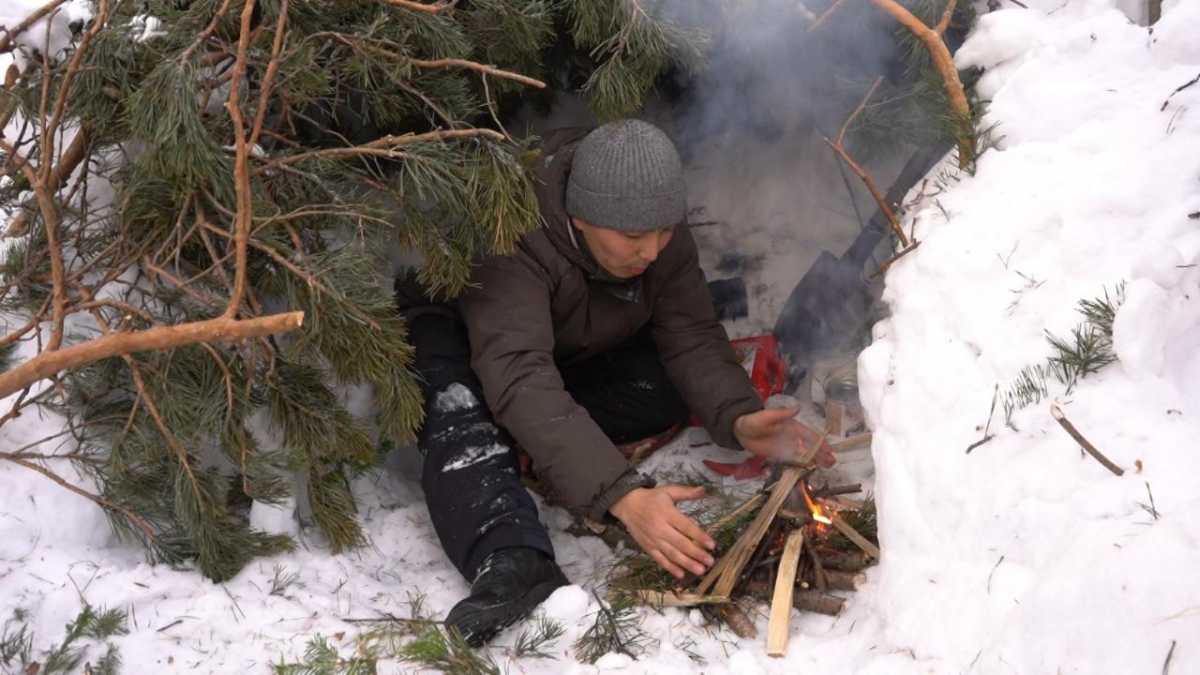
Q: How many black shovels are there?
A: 1